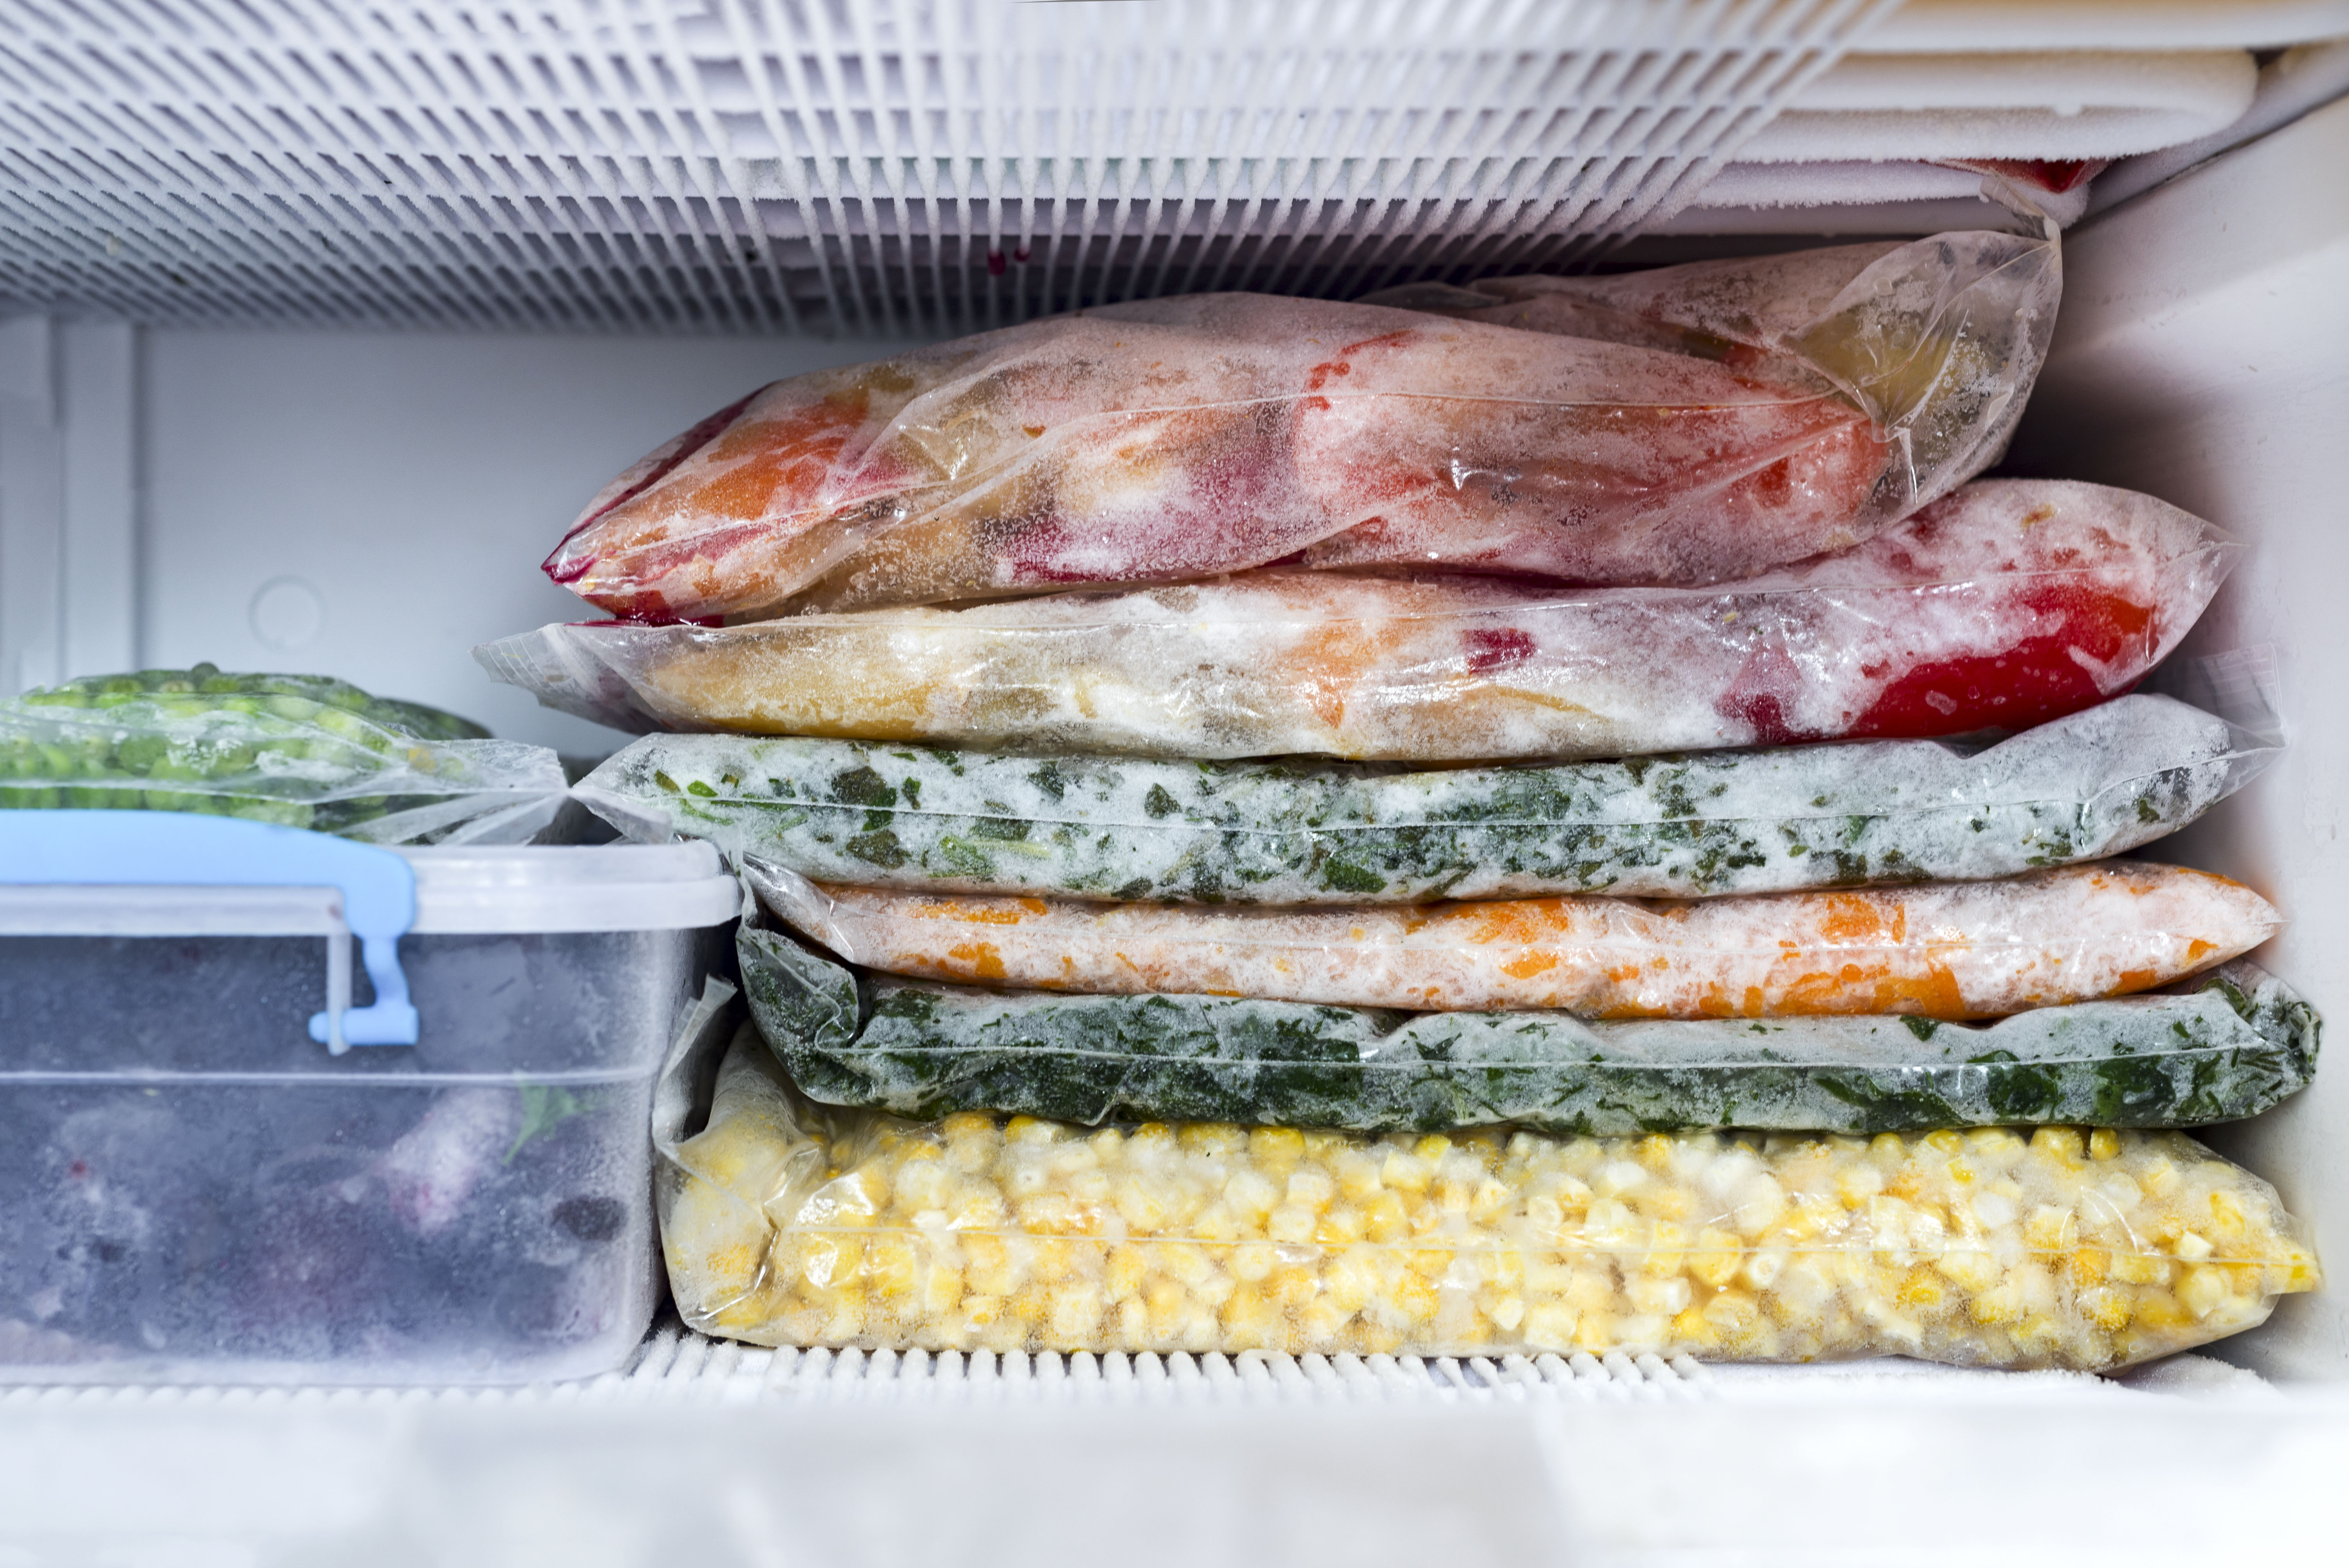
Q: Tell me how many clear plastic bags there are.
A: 7